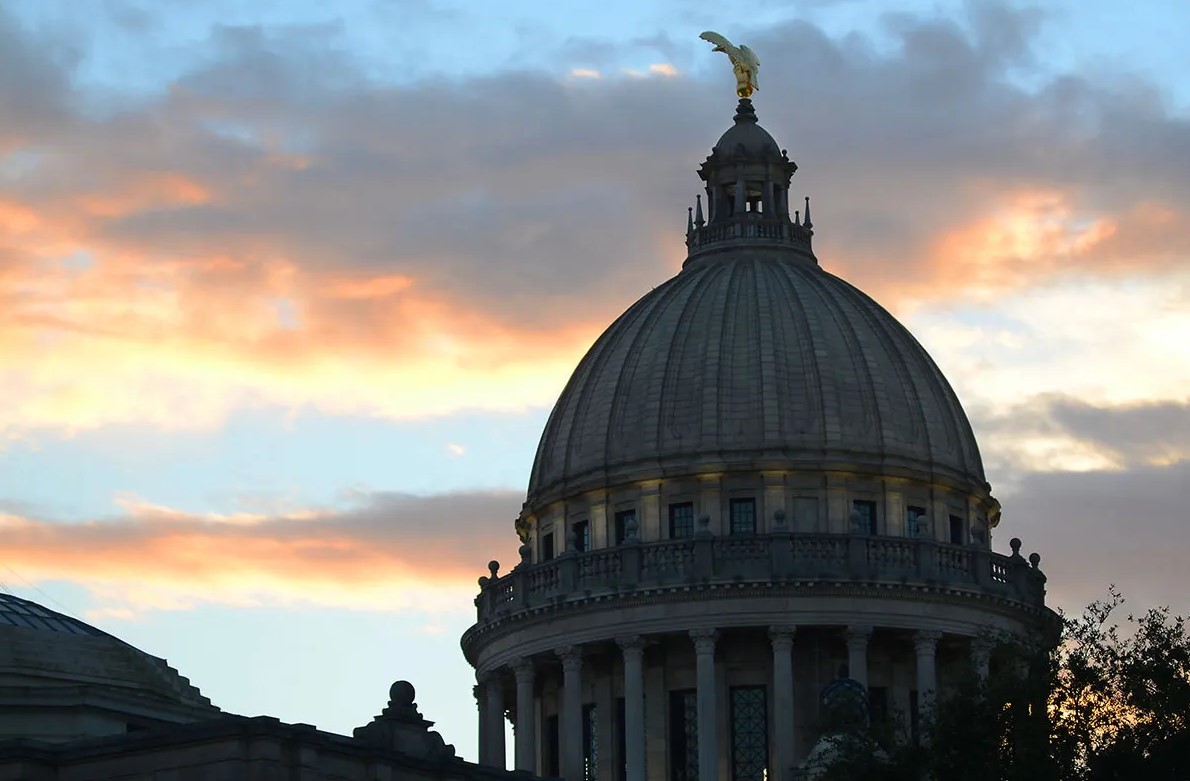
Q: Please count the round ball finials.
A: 13